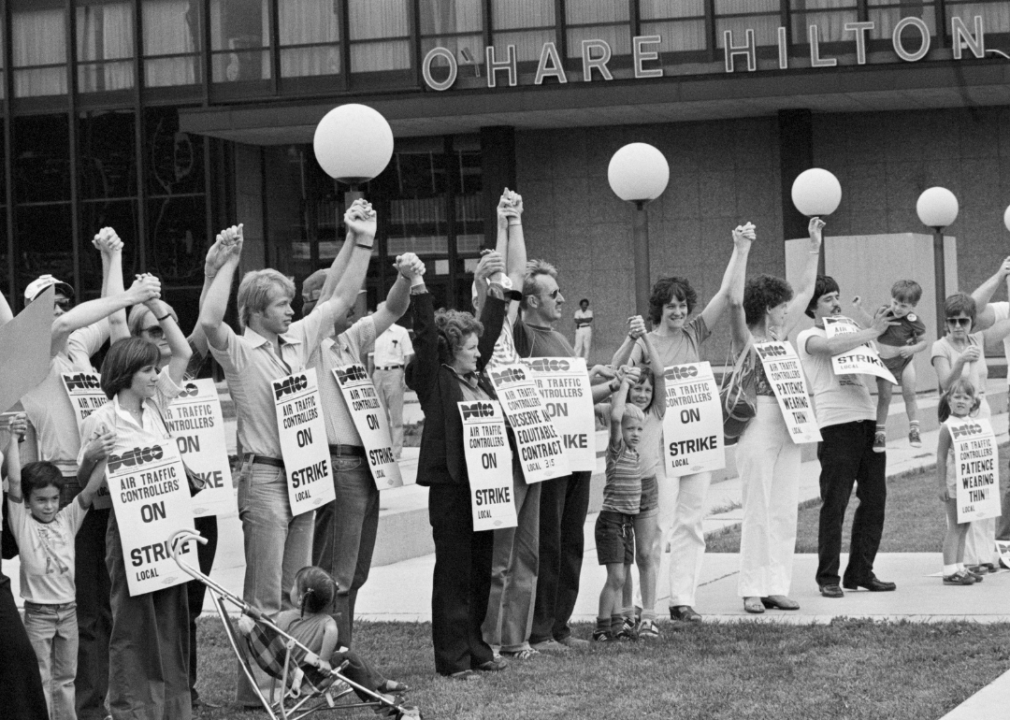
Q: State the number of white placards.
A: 12